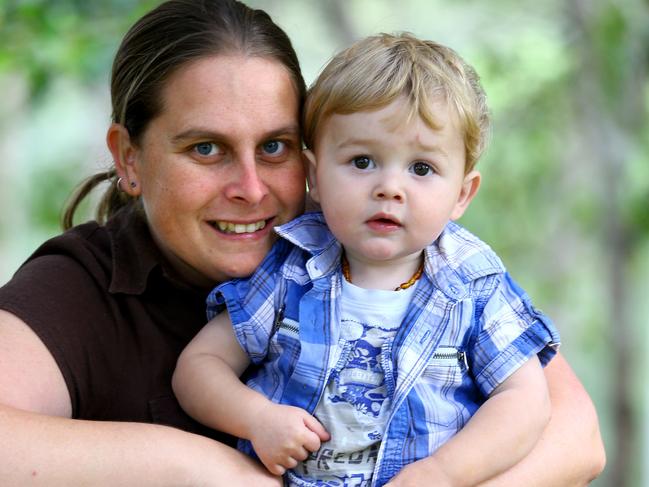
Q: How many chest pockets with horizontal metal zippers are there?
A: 2